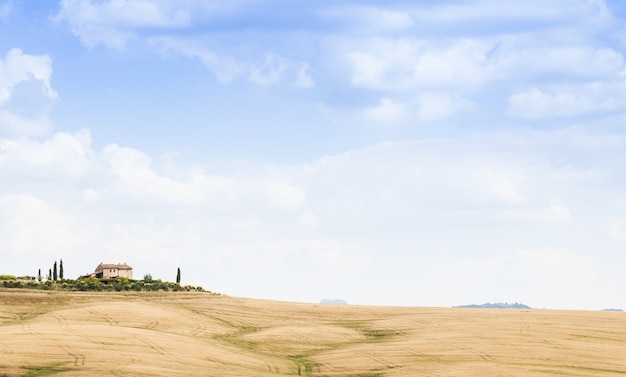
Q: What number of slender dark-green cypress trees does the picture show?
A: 5